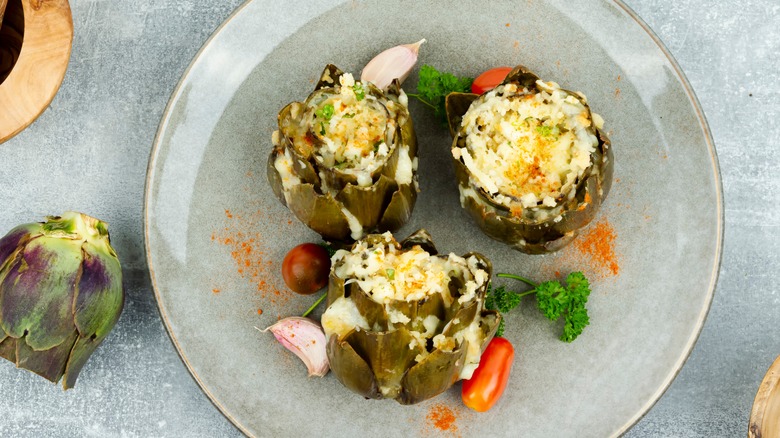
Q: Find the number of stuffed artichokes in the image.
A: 3